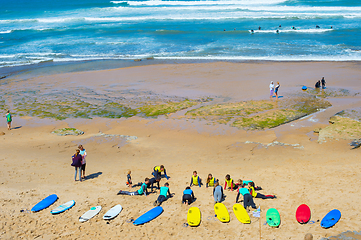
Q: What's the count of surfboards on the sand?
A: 11